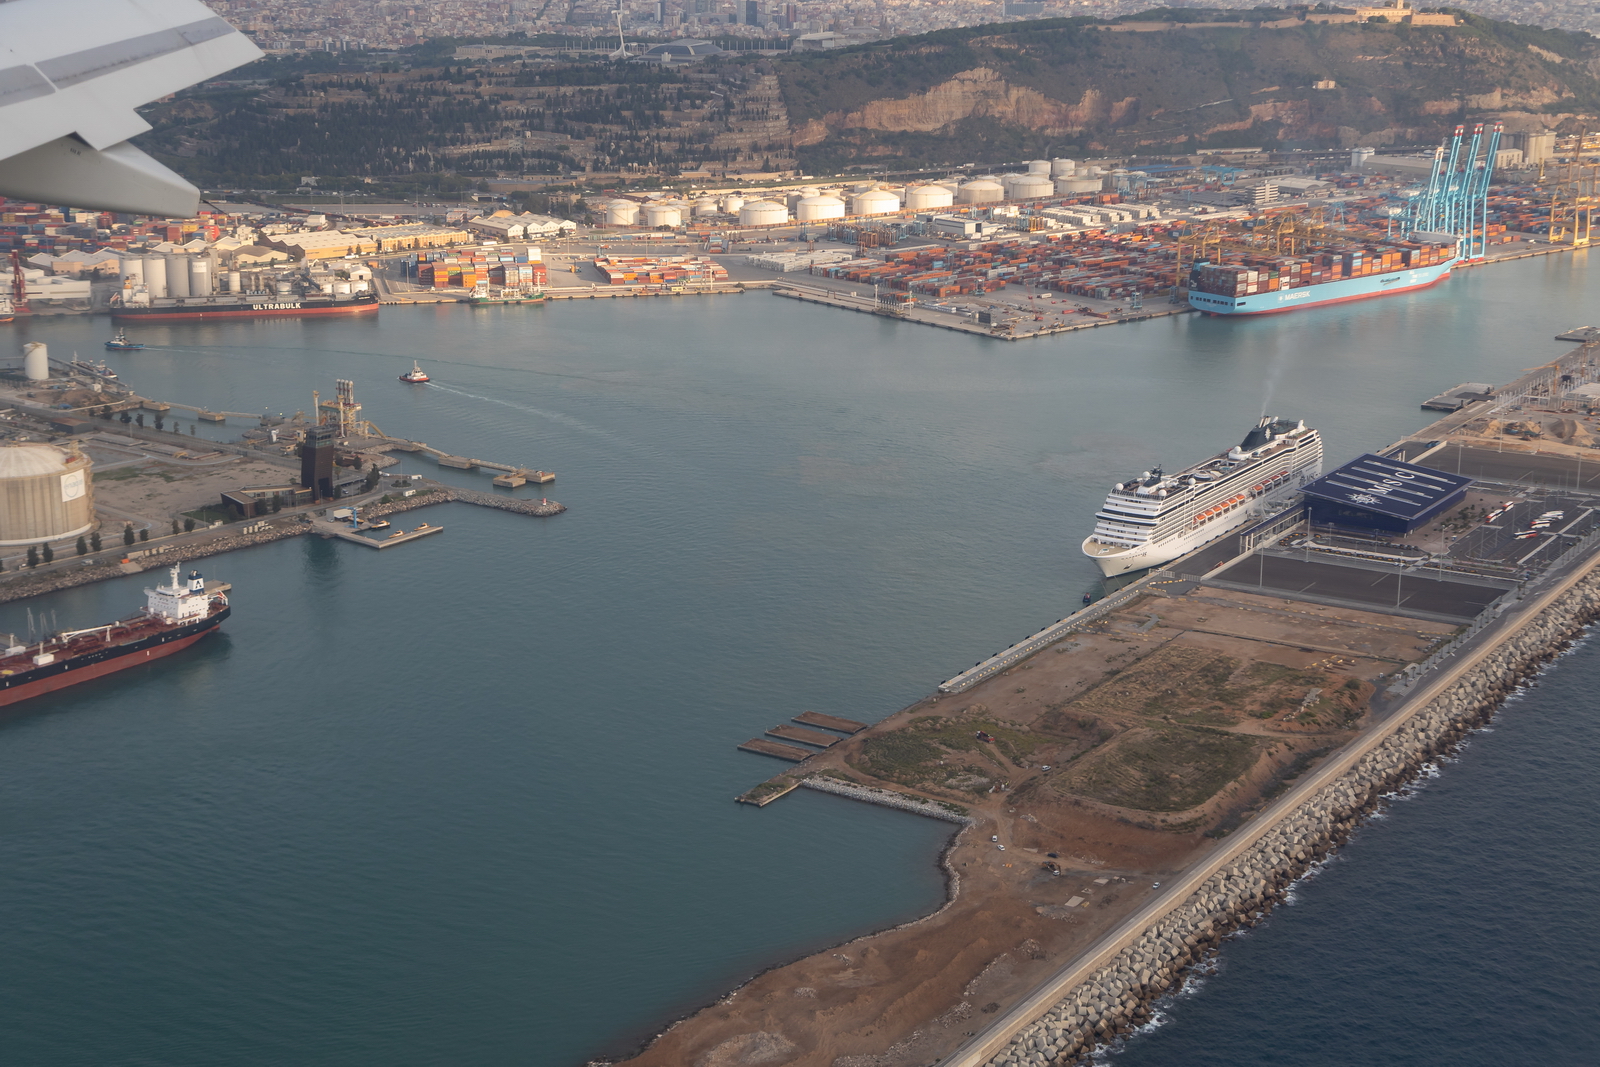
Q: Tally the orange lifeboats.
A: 10